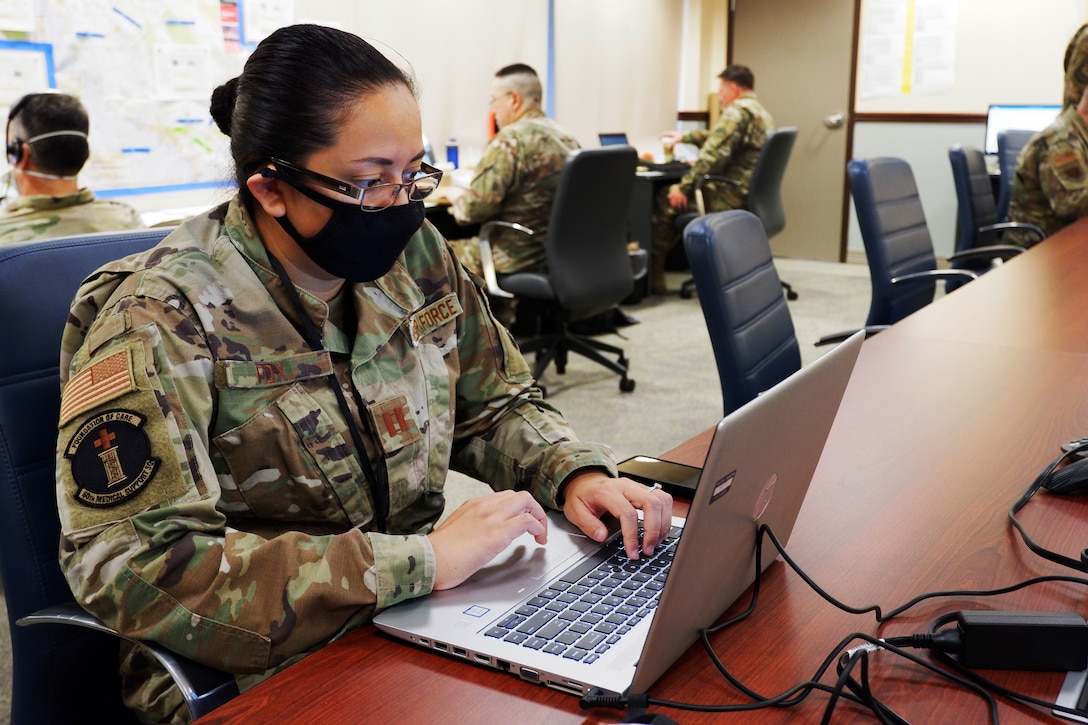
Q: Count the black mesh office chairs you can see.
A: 2